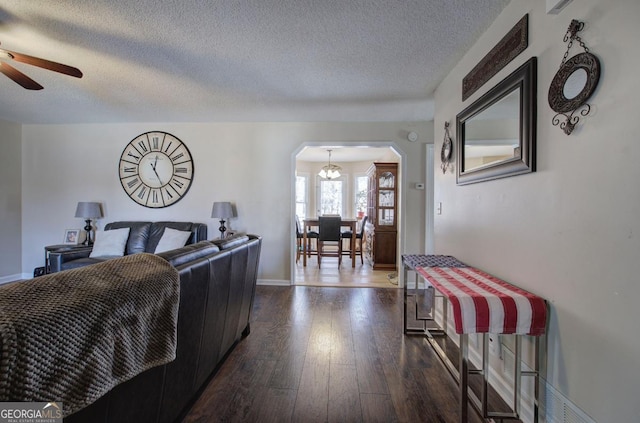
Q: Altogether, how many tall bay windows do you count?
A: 3